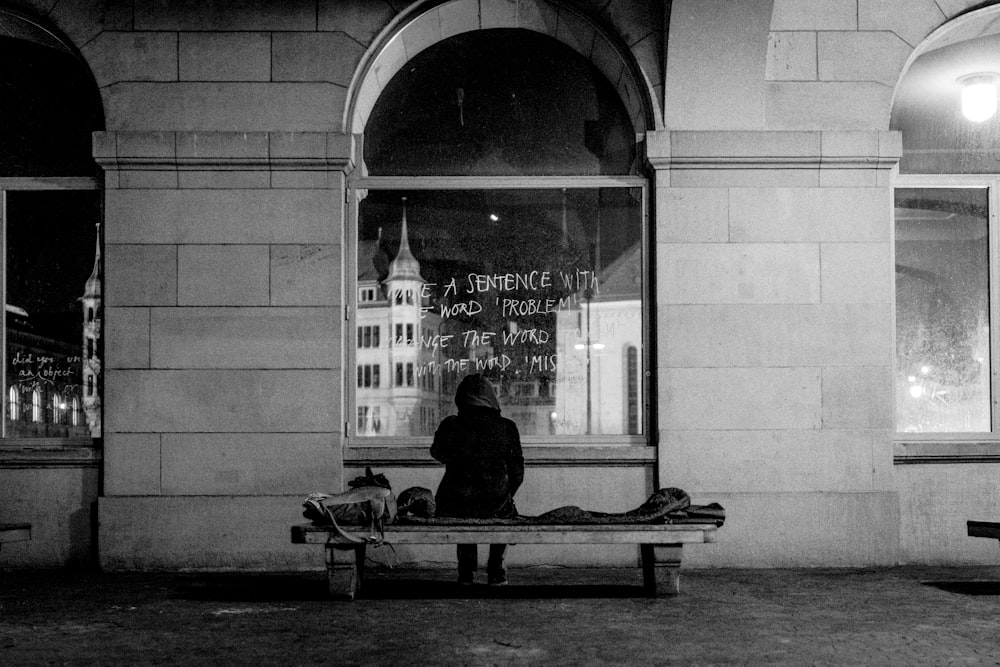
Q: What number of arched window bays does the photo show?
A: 3